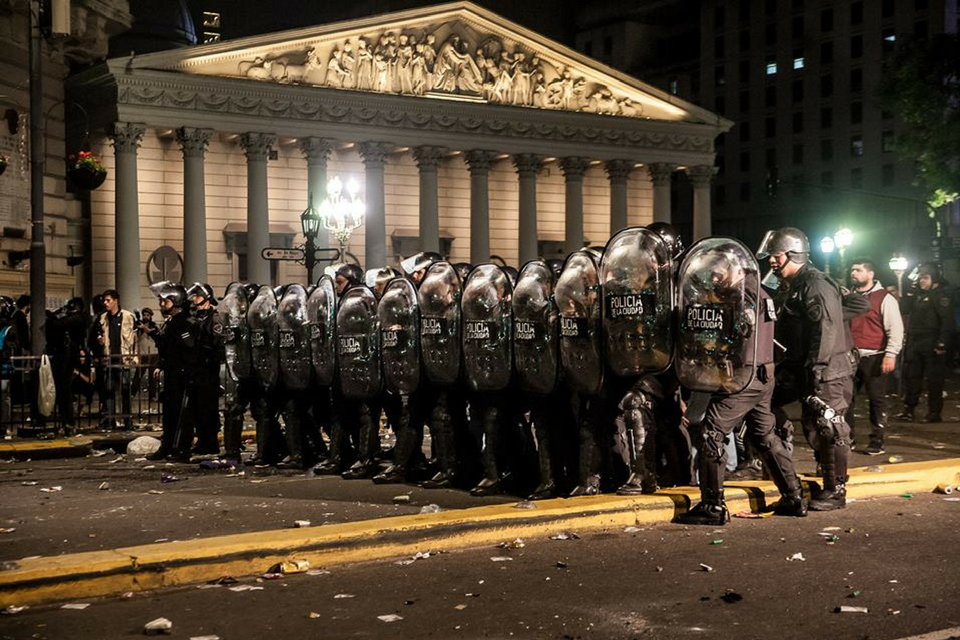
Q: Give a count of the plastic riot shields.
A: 12